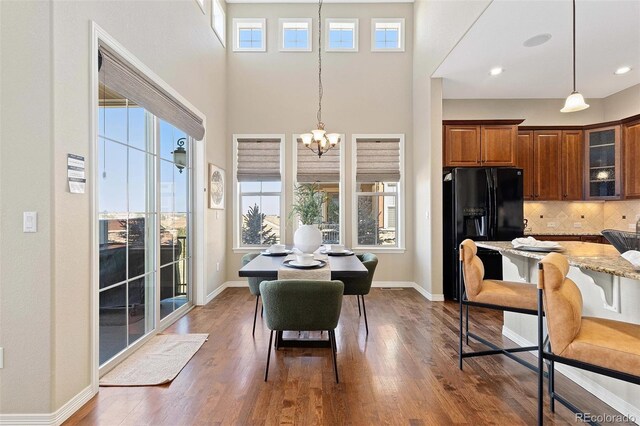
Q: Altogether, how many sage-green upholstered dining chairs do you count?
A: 3